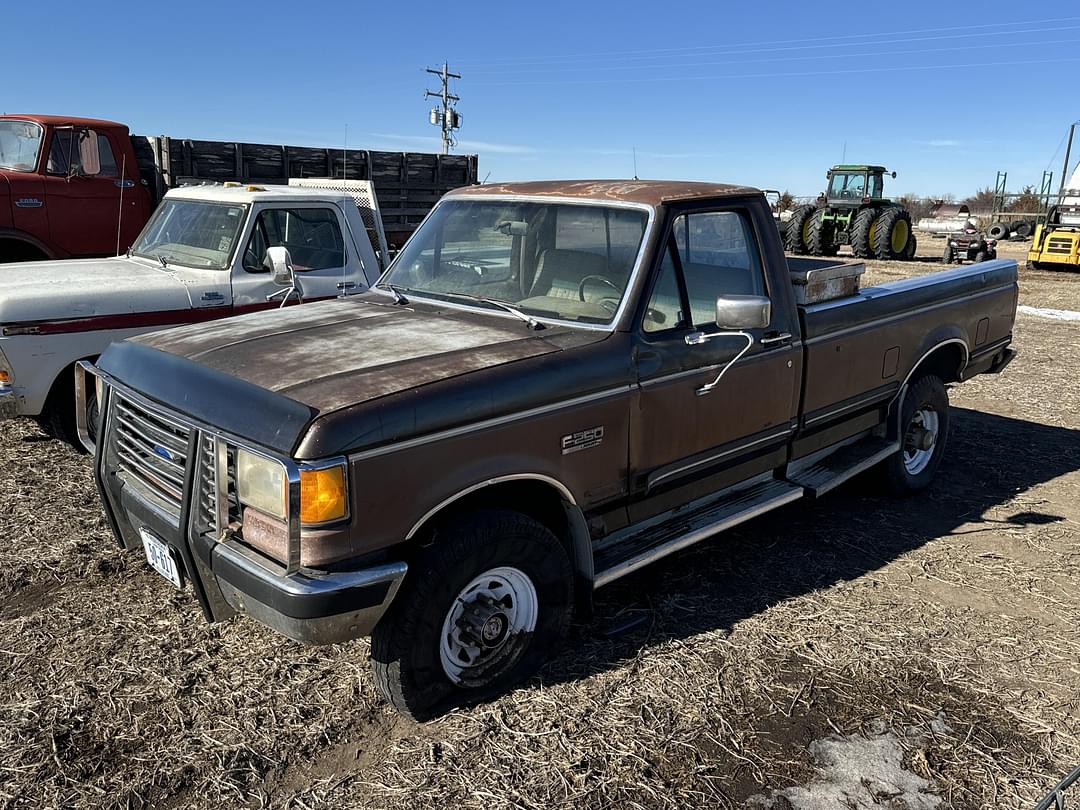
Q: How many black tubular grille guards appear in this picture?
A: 1